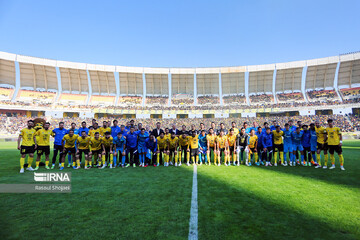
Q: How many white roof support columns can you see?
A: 12